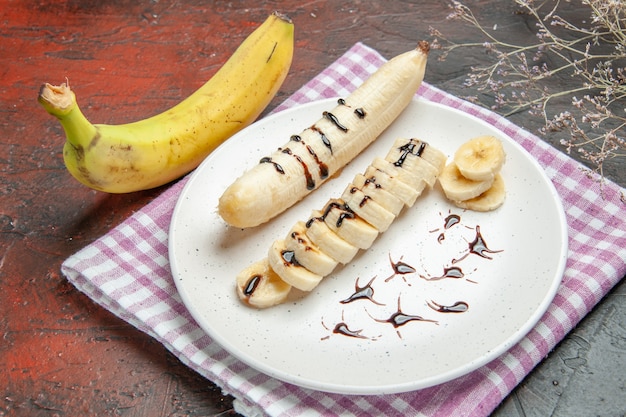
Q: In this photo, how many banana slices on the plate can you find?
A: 14